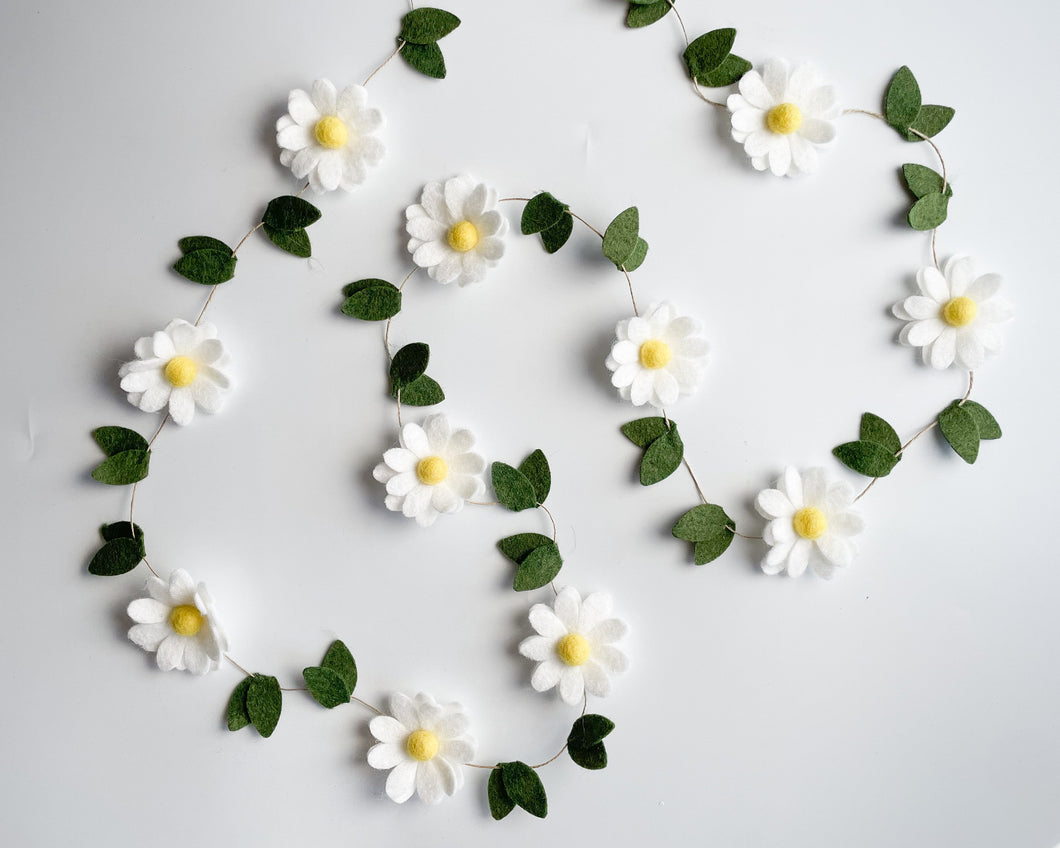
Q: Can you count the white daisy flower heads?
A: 11